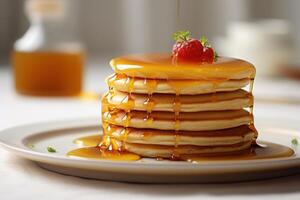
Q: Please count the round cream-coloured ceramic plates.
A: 1